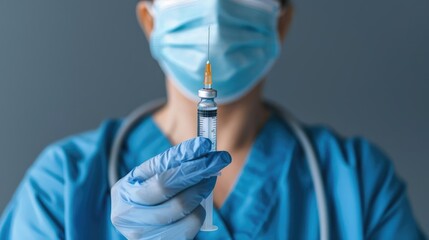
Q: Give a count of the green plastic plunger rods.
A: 0